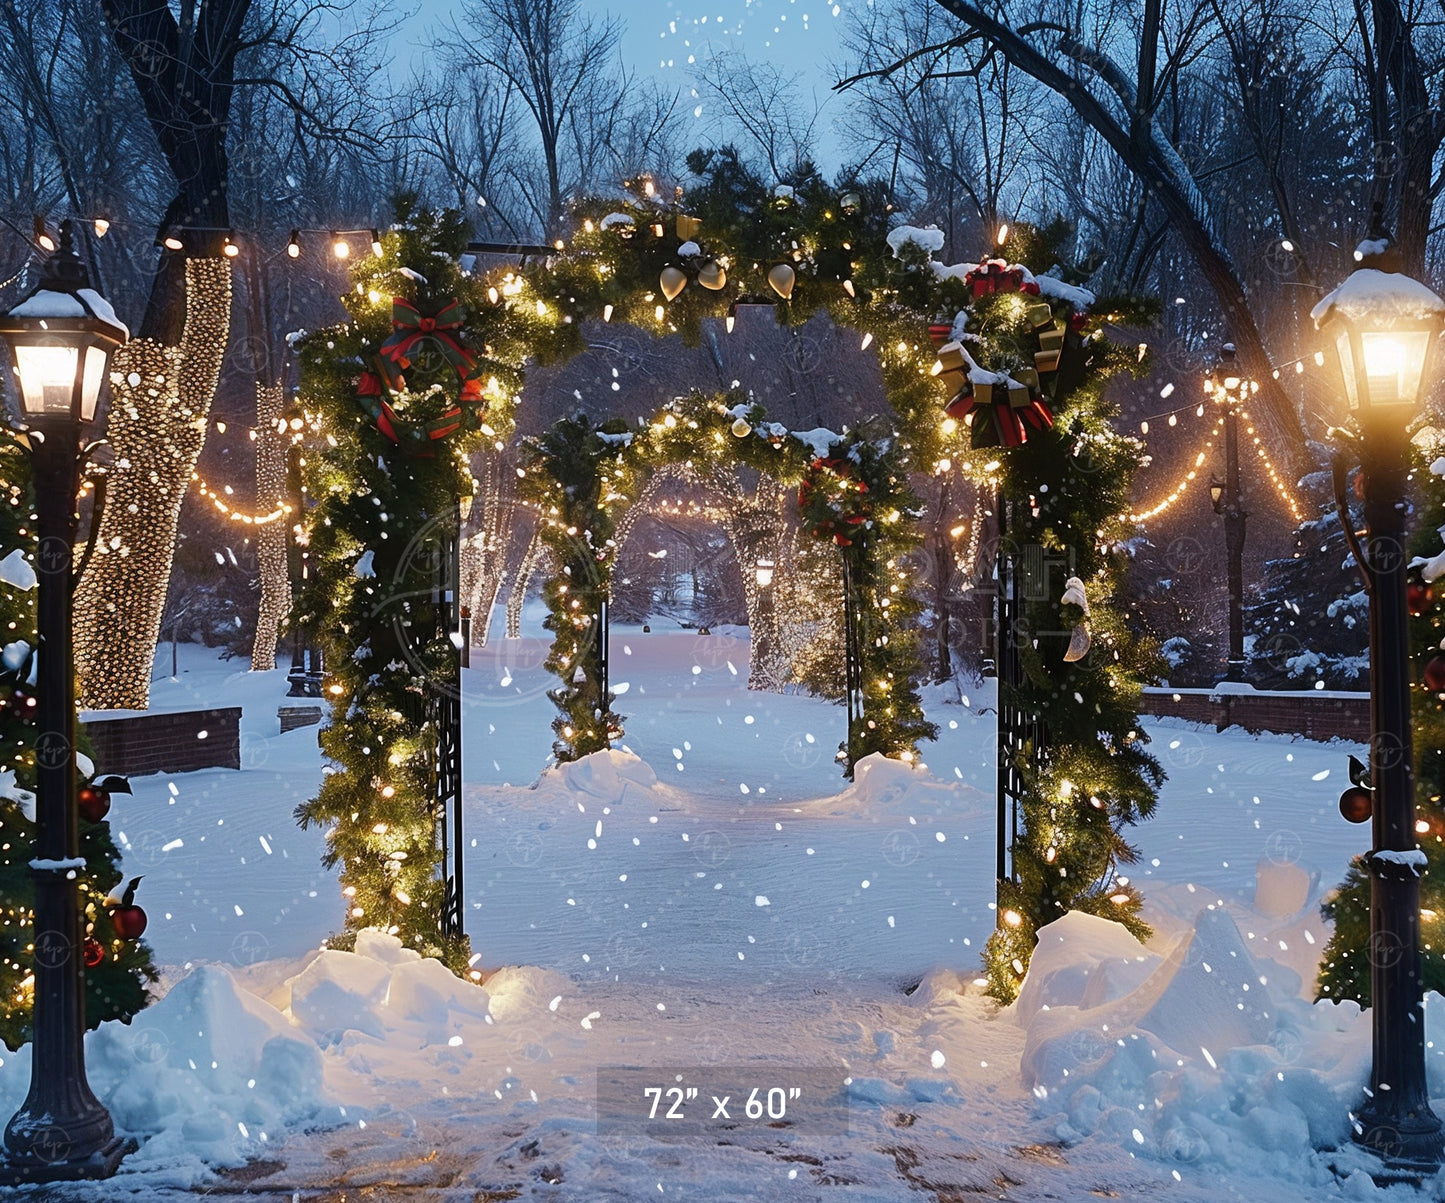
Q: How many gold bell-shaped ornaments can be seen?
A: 3